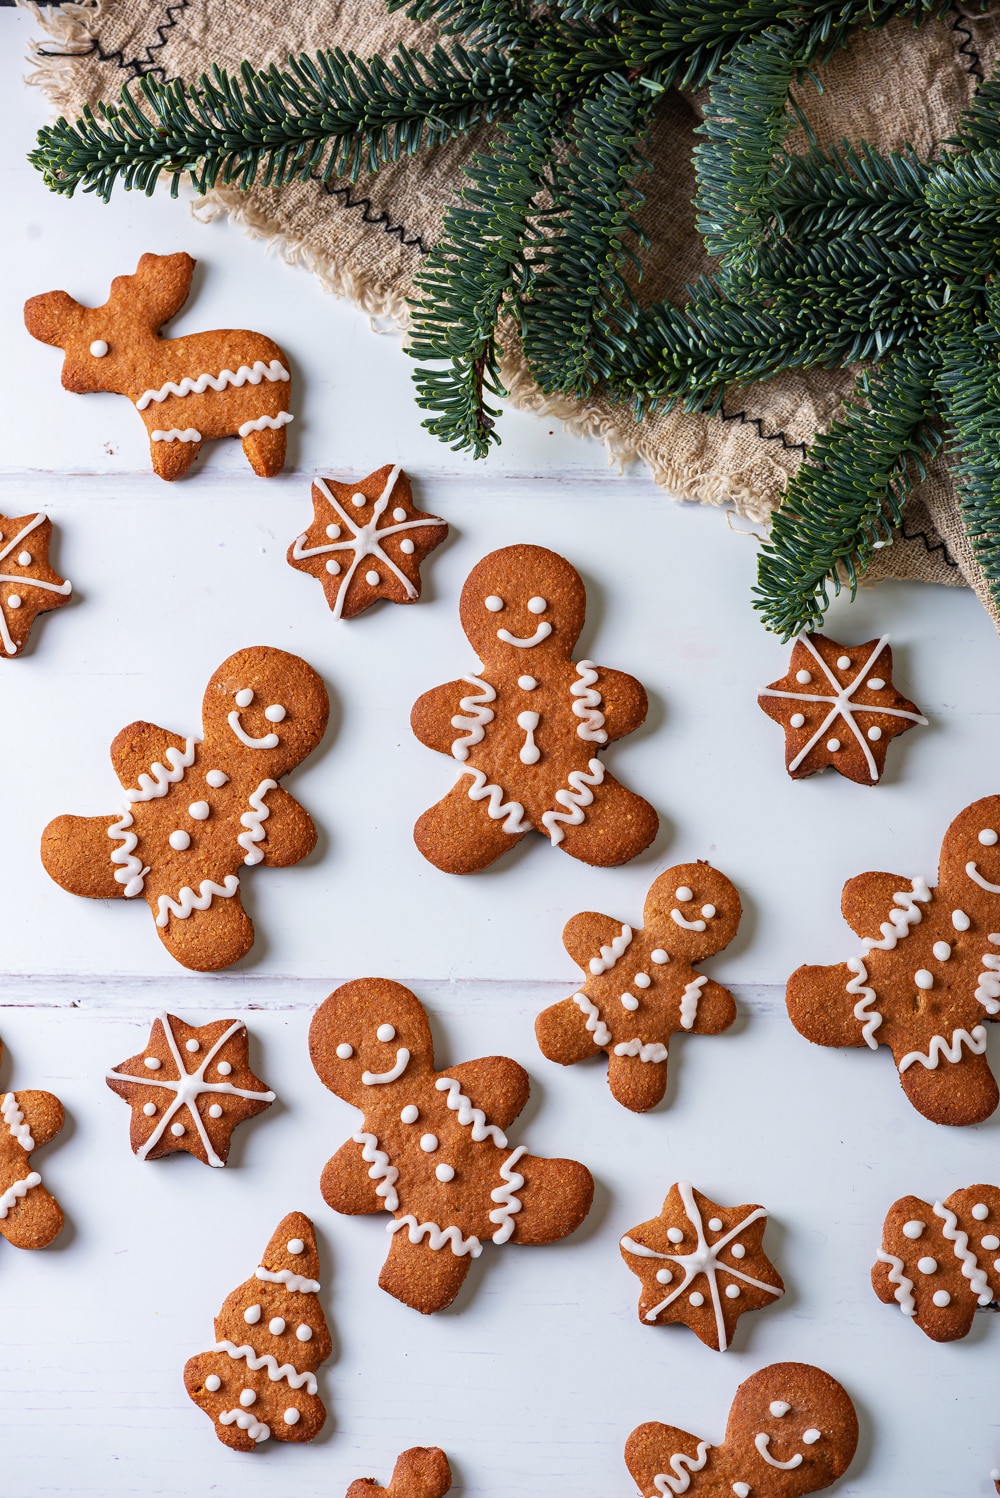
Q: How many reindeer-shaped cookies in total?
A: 1